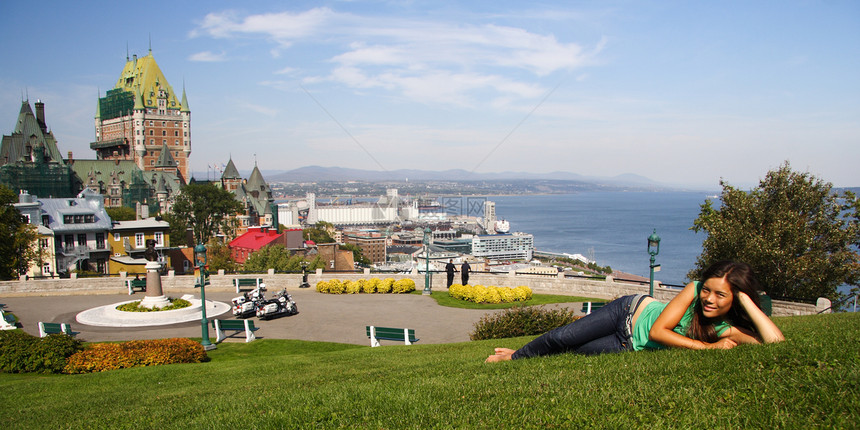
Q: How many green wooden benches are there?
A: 7